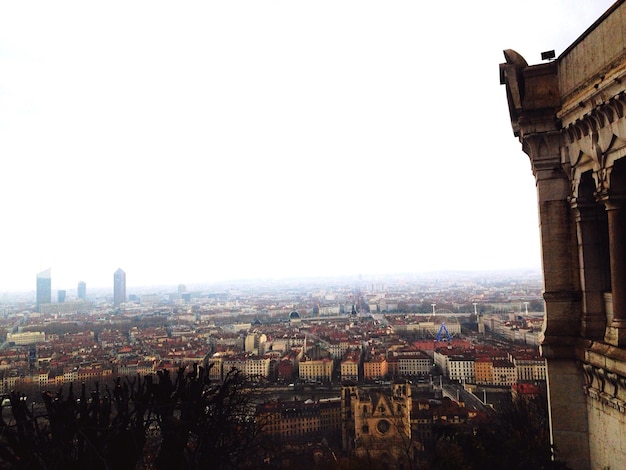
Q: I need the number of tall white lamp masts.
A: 3